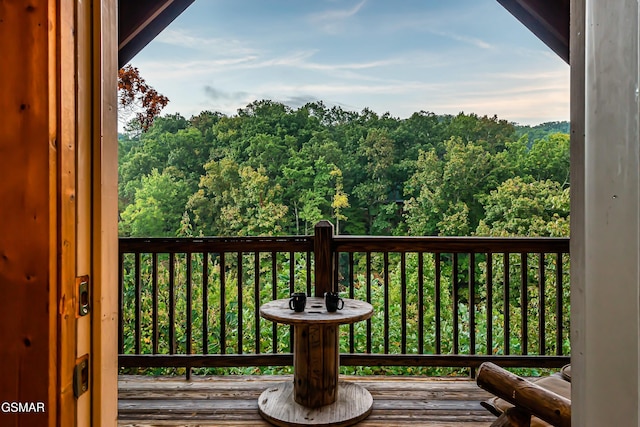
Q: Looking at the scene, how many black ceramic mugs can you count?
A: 2